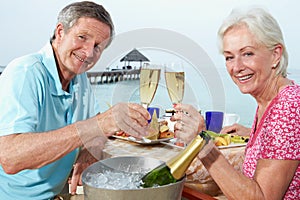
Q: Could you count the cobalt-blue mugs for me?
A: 2